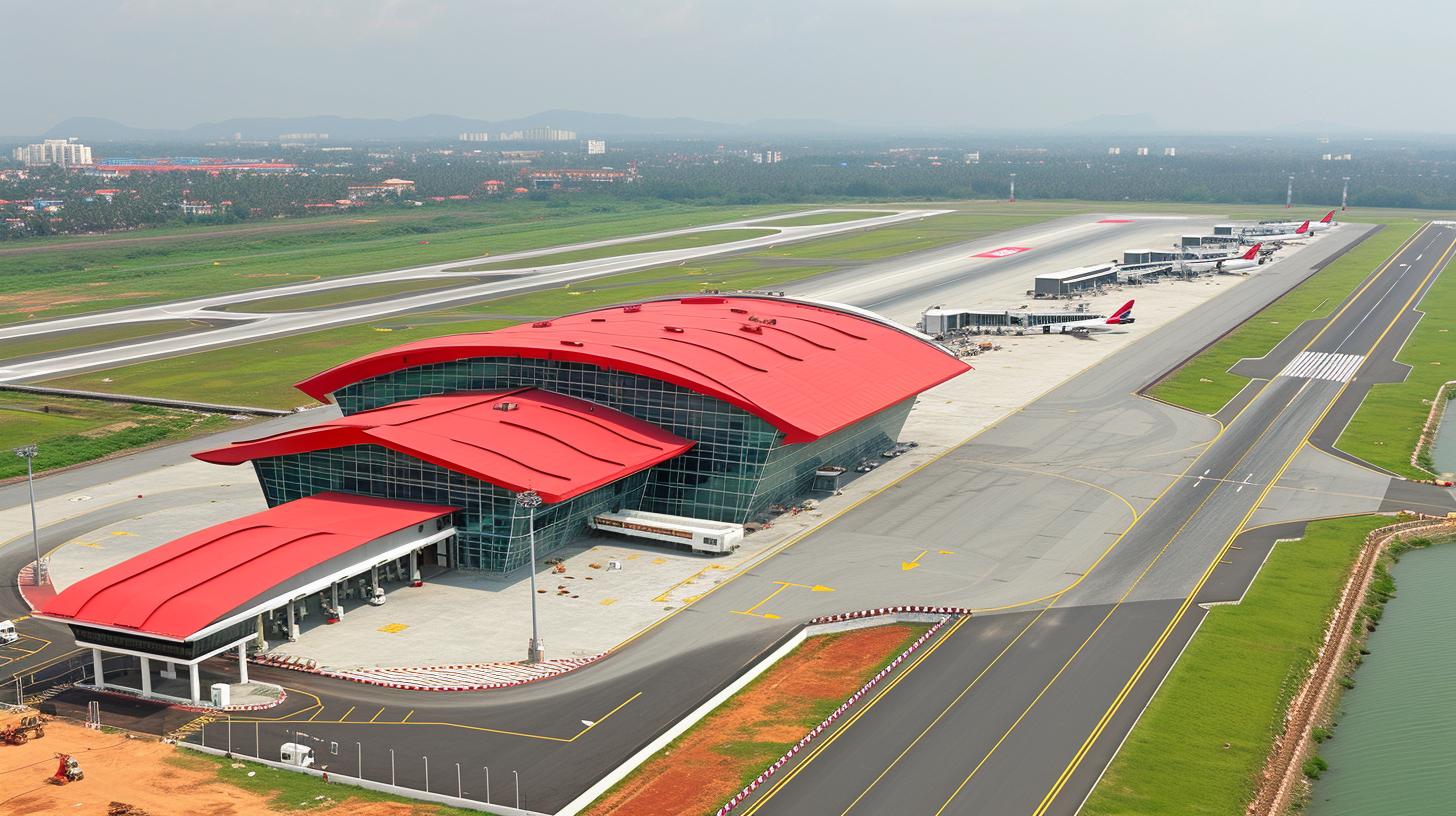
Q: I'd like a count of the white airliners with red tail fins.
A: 4